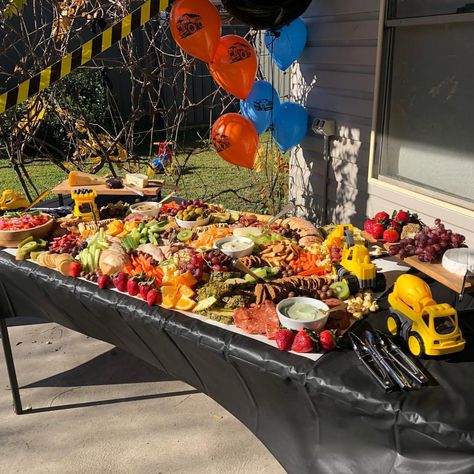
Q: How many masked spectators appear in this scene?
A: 0